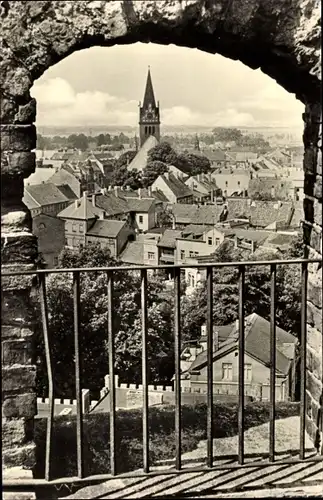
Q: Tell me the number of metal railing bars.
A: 9